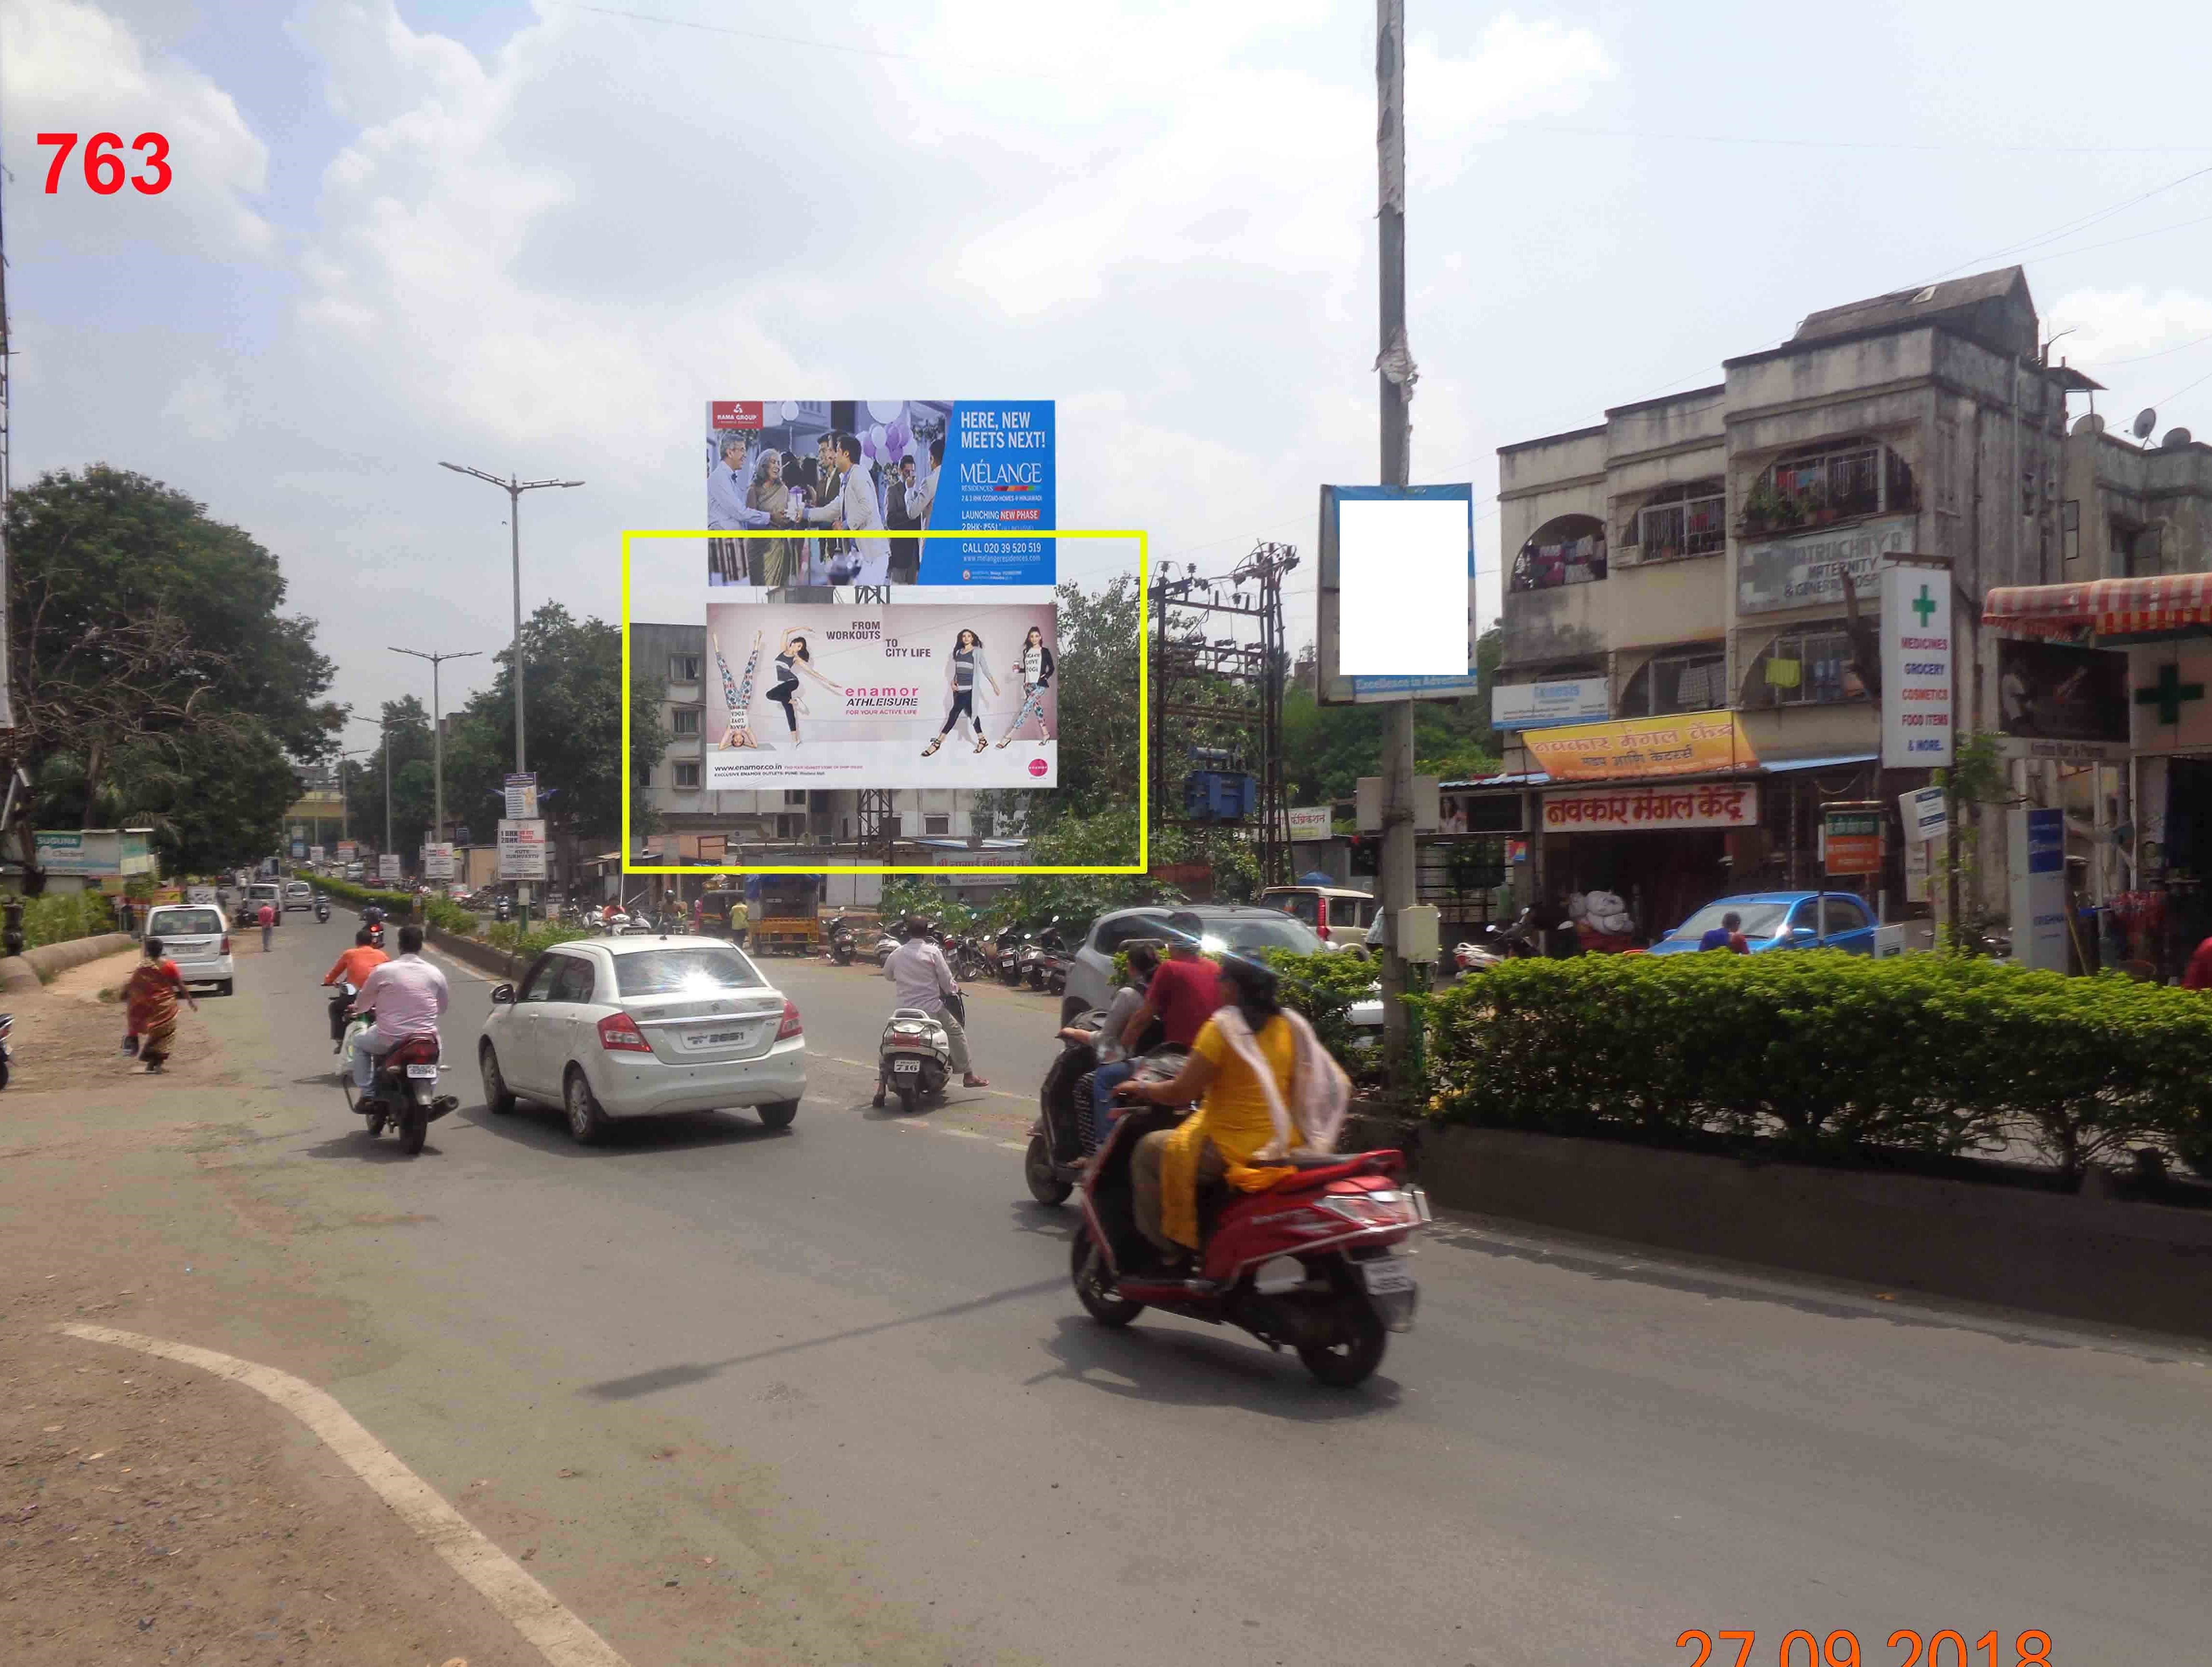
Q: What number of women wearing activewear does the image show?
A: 4